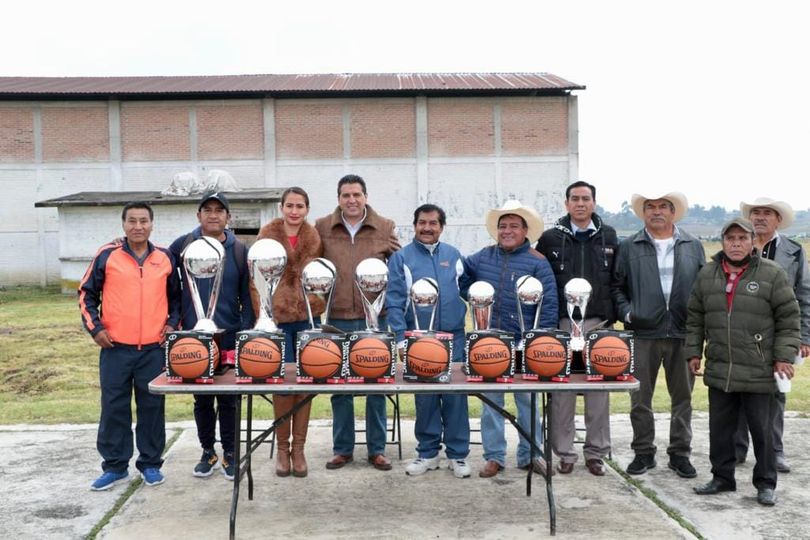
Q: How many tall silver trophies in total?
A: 8